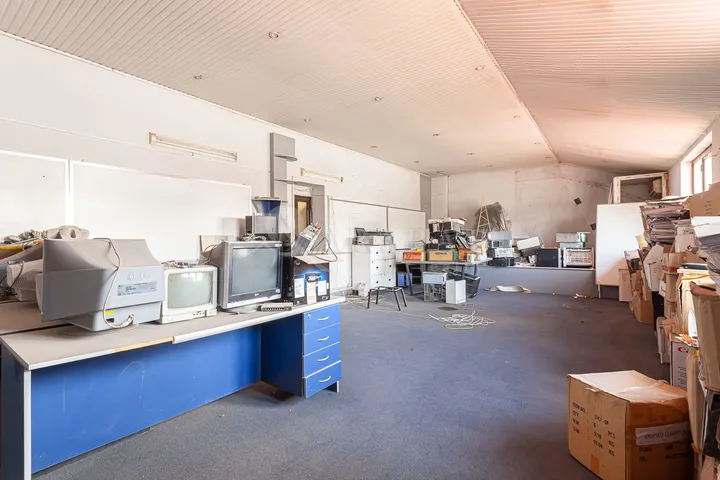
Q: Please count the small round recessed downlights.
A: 13